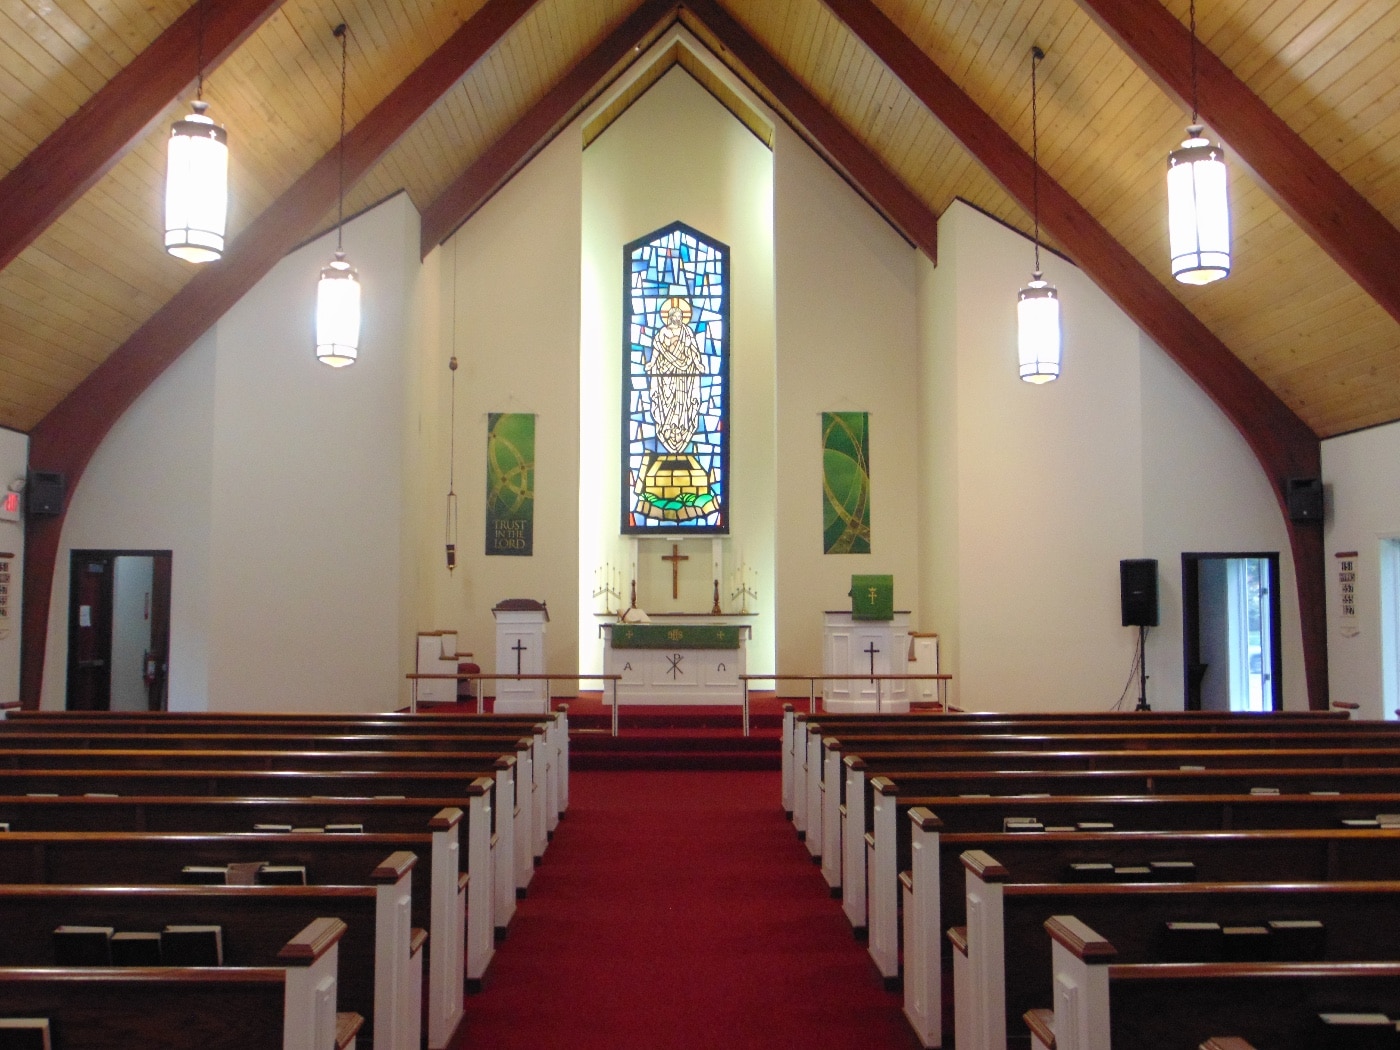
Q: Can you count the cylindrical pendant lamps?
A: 4